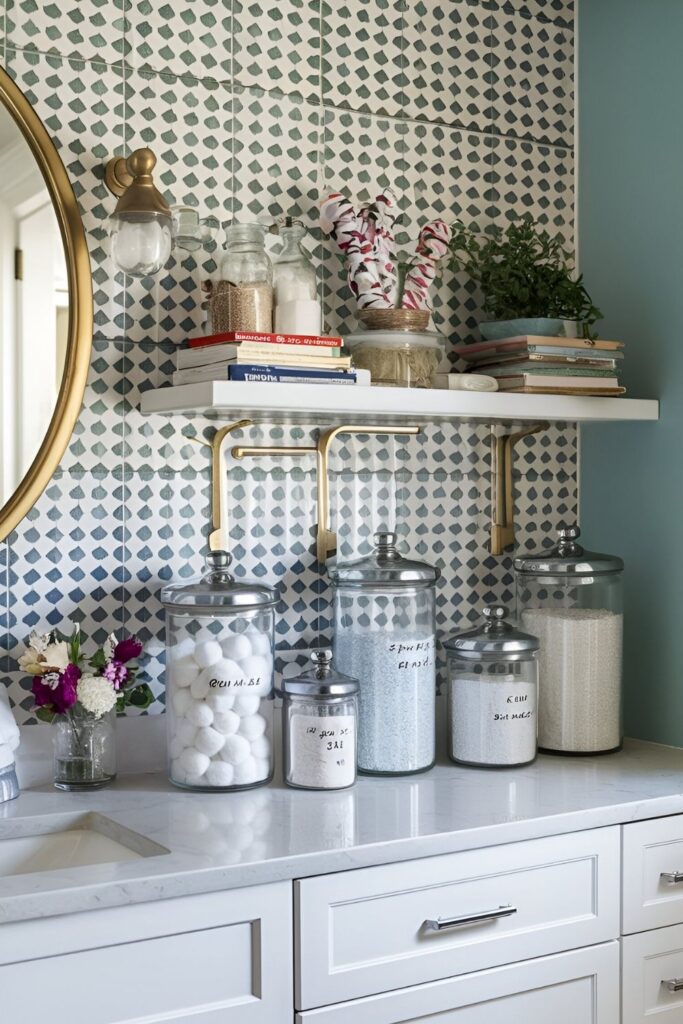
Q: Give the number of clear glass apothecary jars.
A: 5